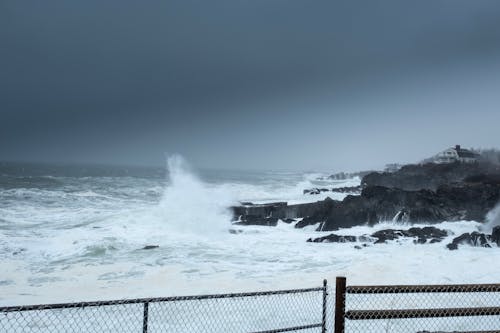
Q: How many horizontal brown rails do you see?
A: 2